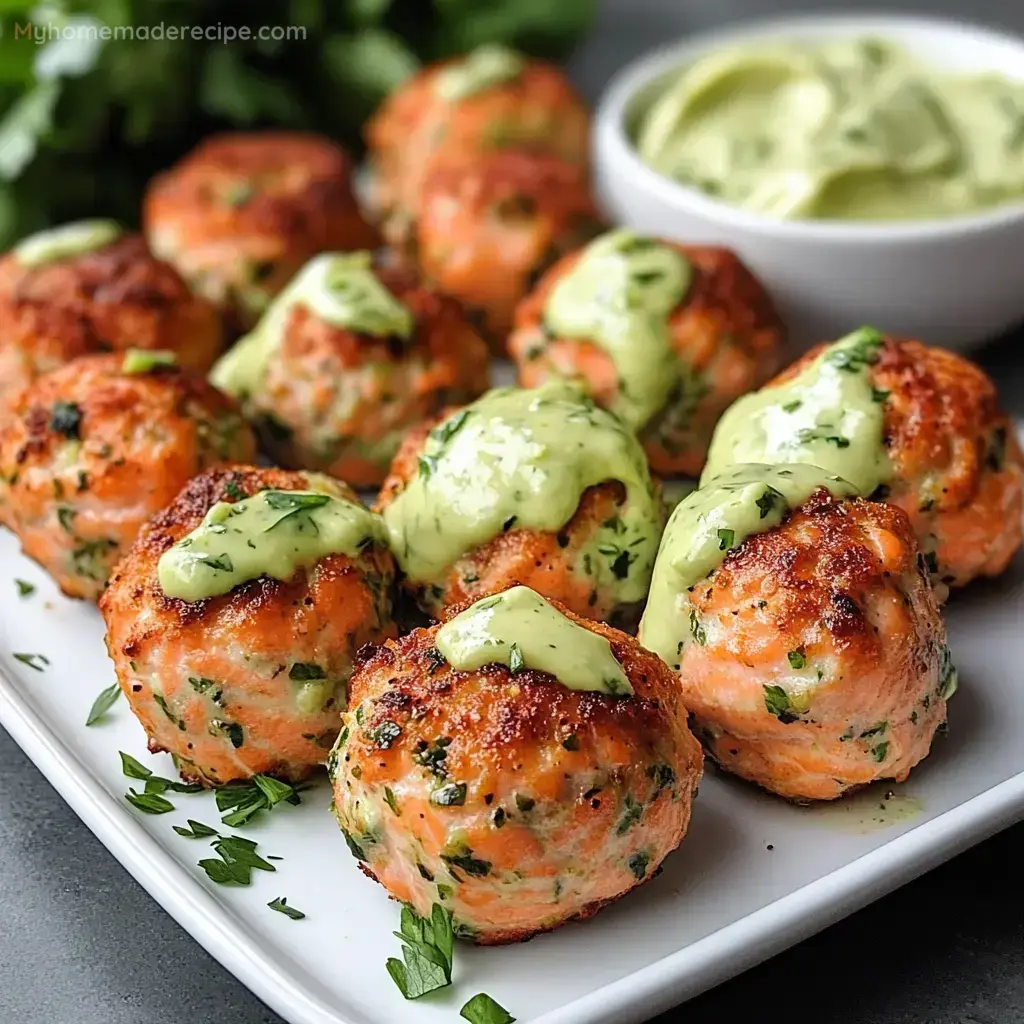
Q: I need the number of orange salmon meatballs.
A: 12